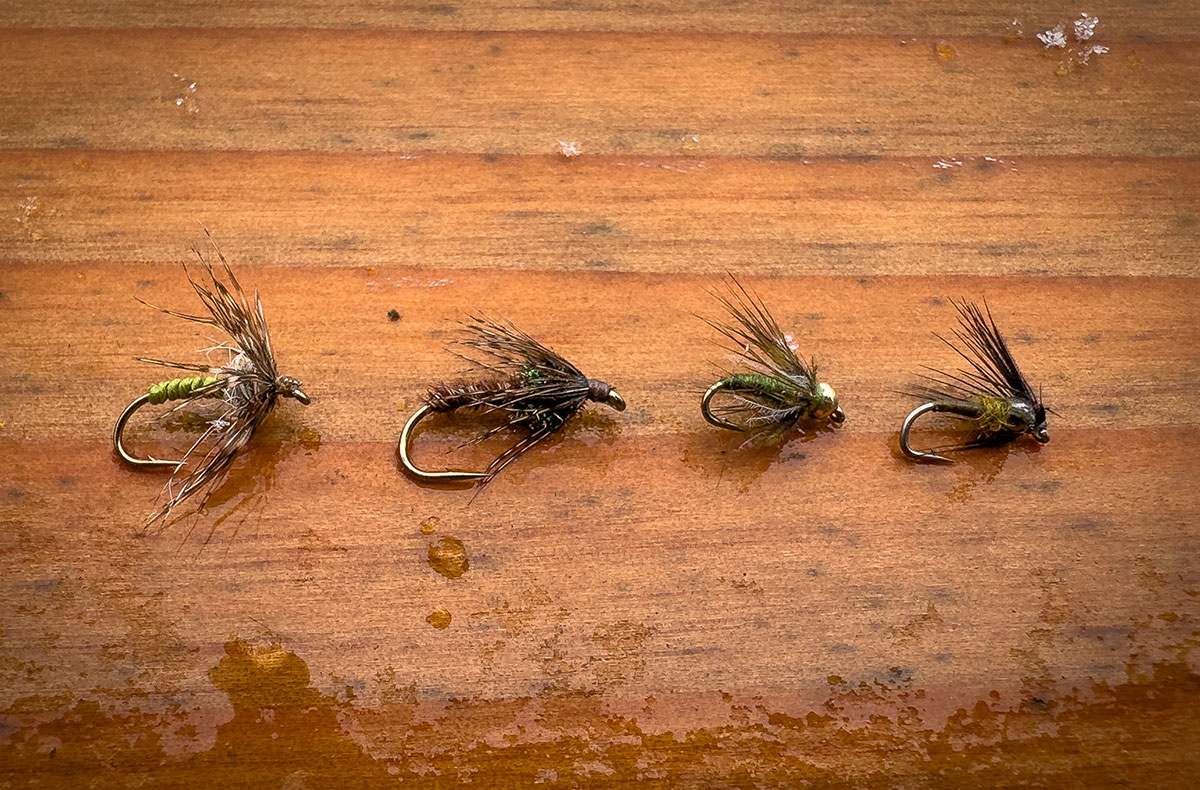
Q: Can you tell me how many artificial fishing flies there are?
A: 4